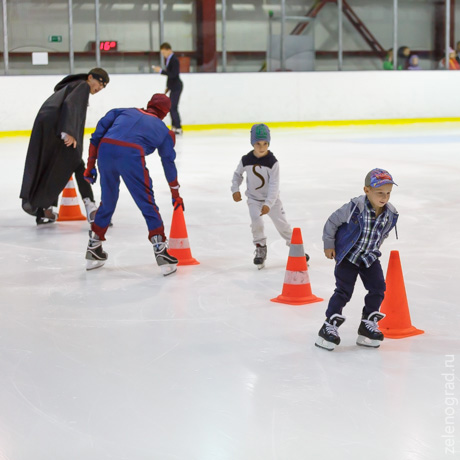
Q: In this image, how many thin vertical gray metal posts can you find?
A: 9